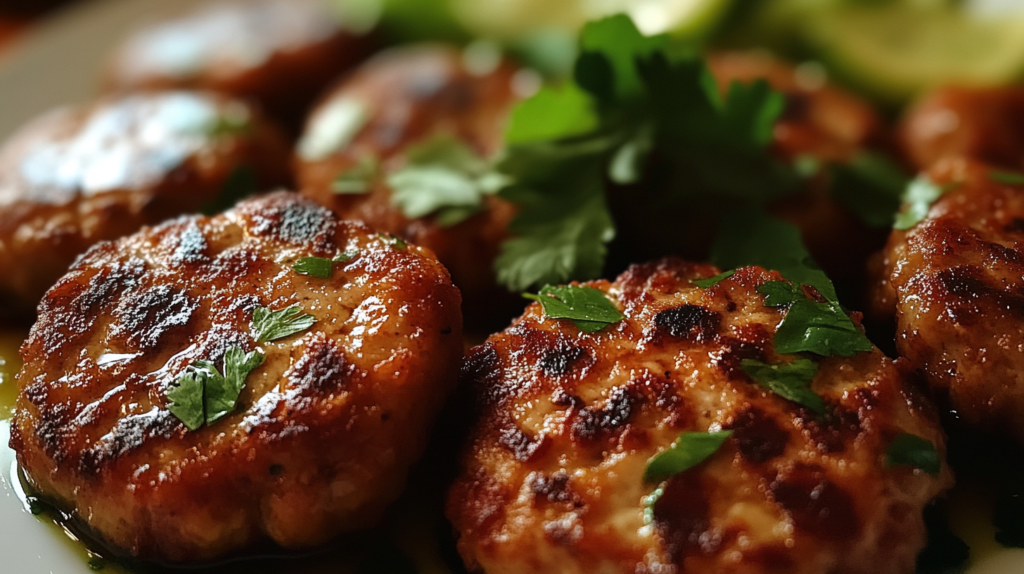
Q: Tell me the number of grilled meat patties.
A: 8